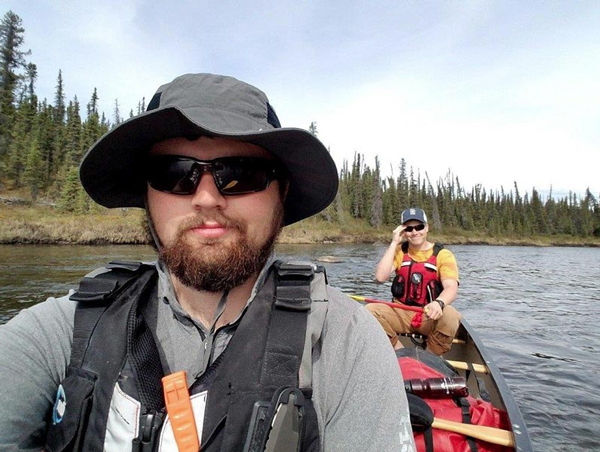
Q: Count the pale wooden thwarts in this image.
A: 2